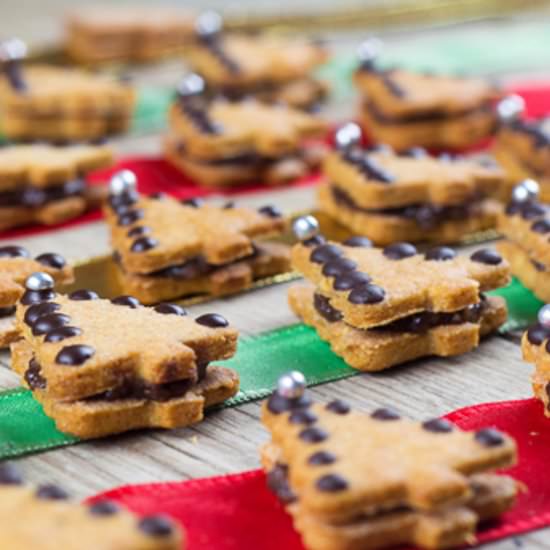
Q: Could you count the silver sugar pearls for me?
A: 12